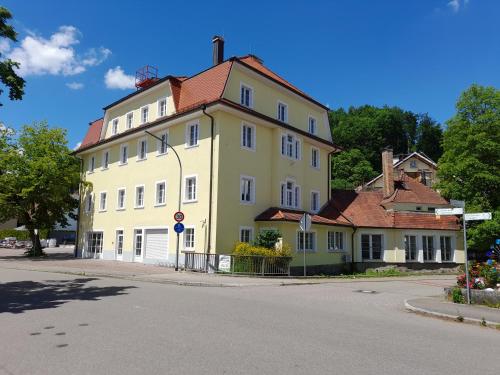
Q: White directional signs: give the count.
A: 2